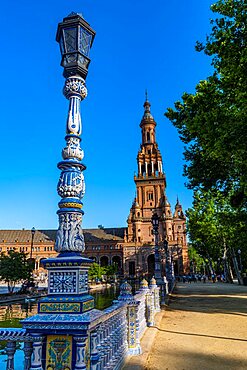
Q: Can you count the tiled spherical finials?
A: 3